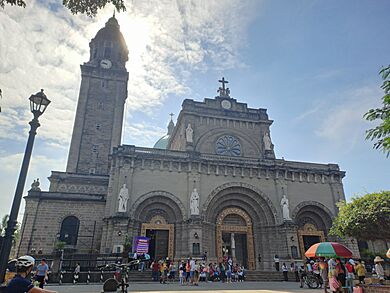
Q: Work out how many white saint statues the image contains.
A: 5